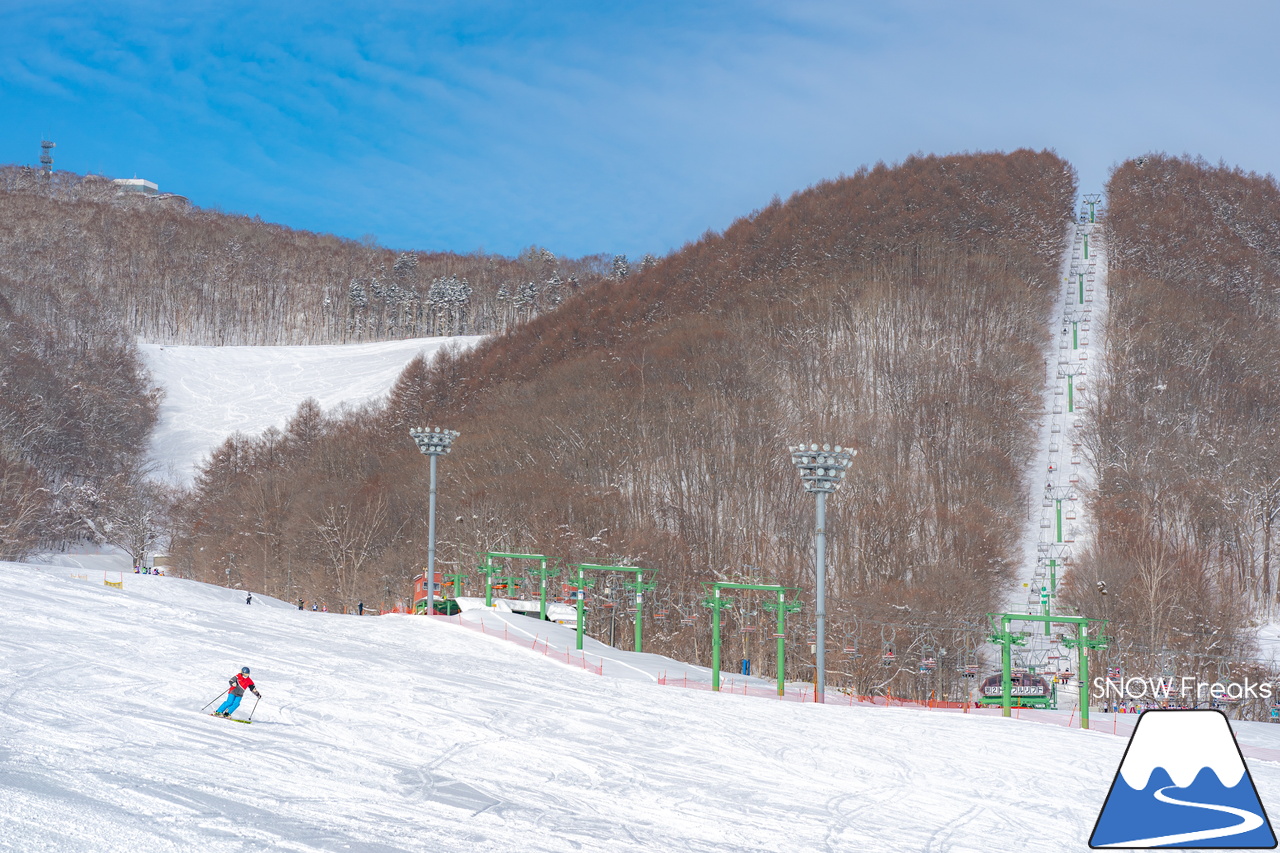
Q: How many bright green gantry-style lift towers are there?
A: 4